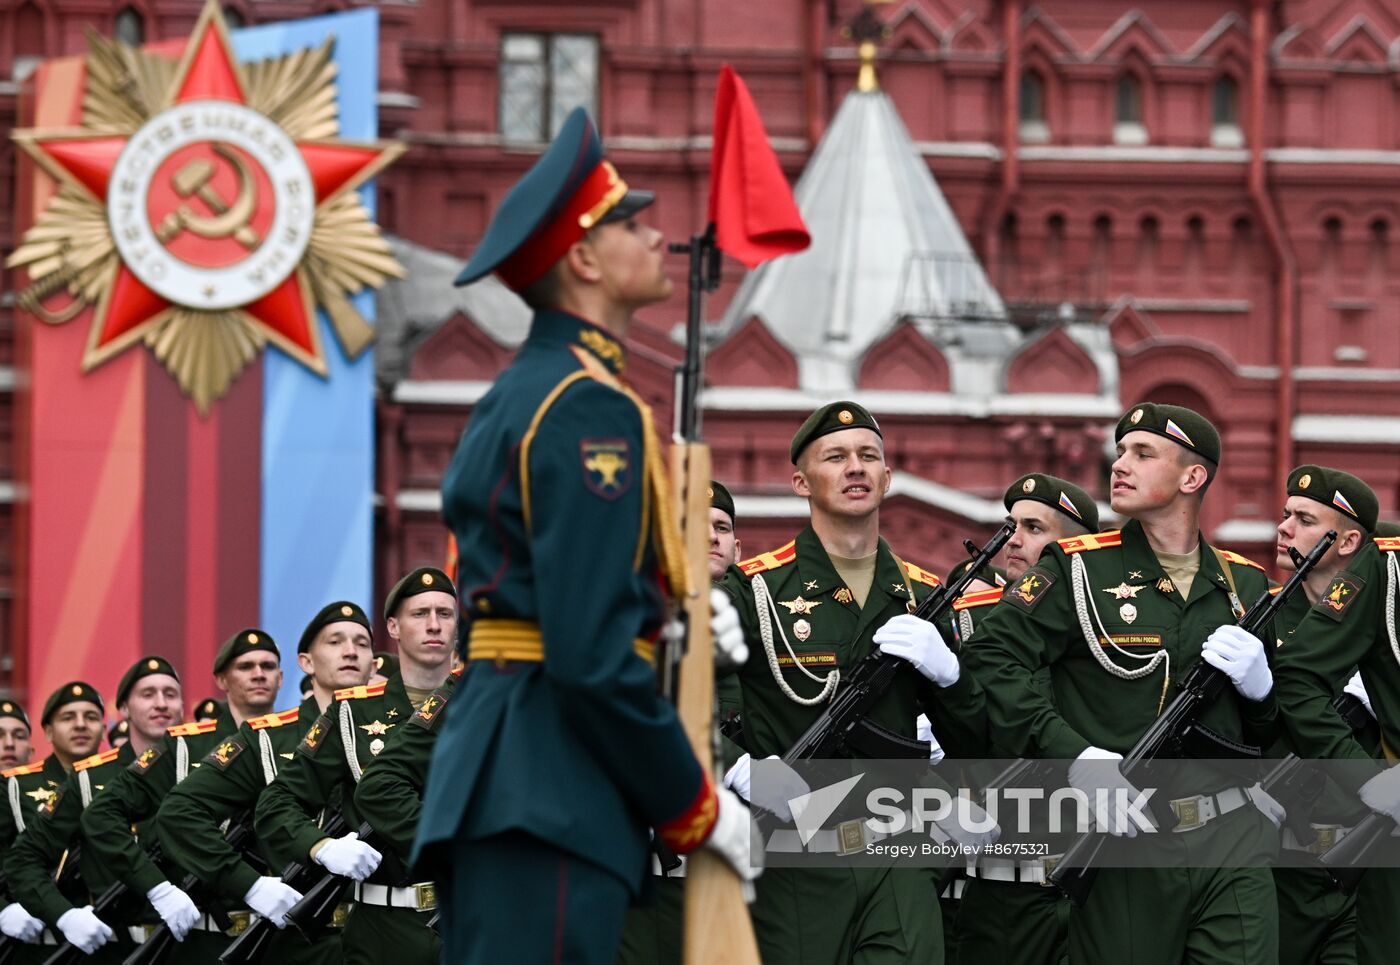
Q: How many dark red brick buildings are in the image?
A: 1